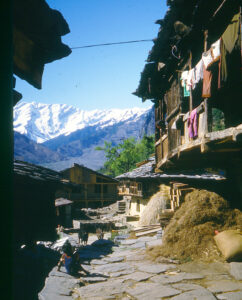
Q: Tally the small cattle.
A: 2